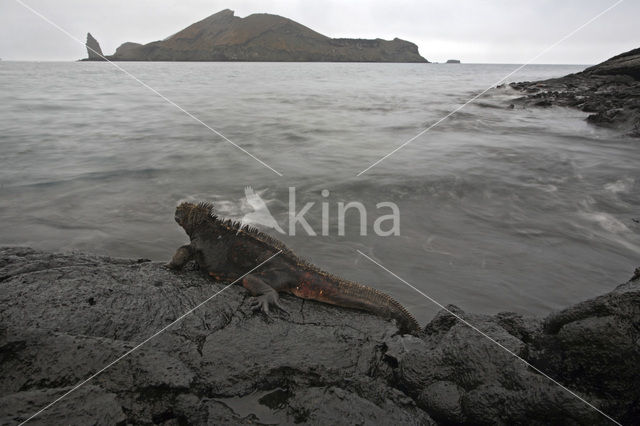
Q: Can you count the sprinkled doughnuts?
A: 0